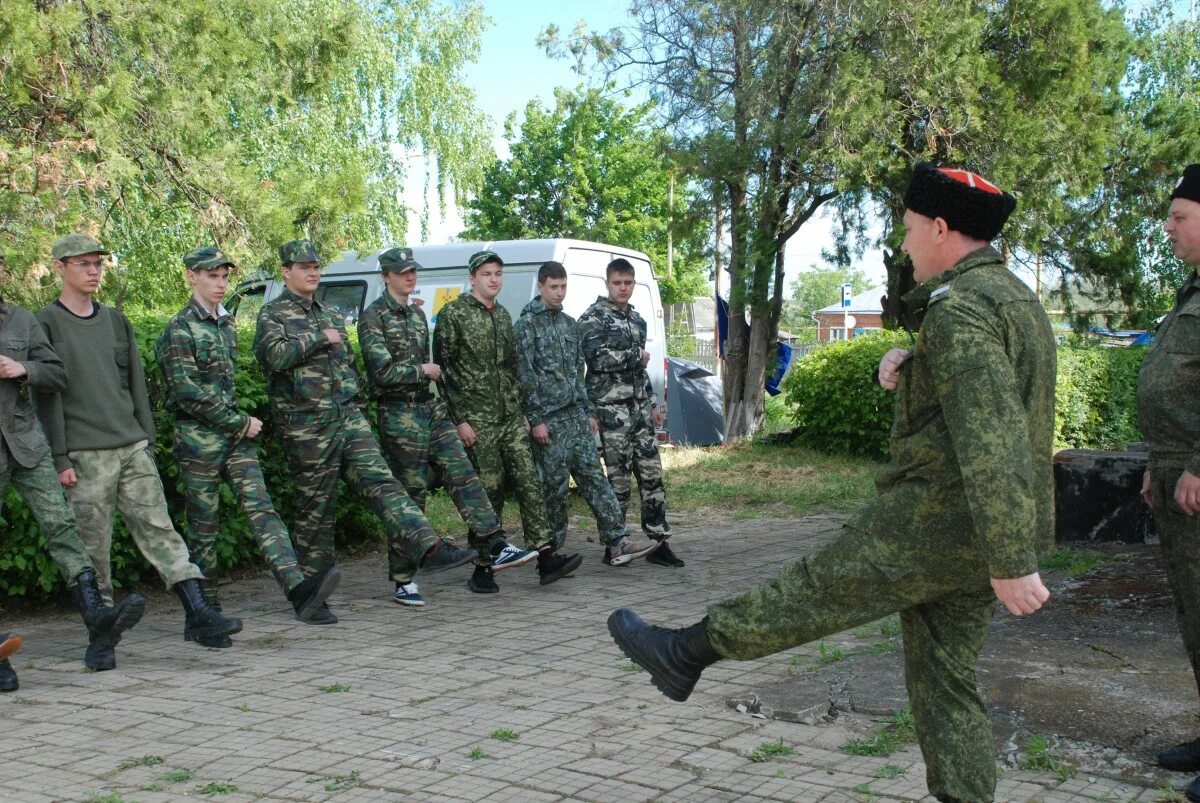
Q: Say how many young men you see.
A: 8